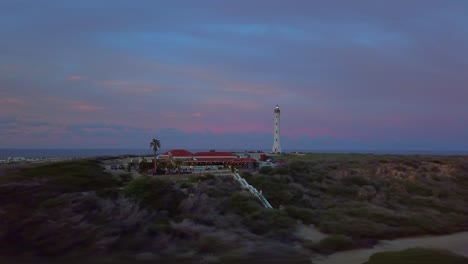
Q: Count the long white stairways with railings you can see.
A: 1